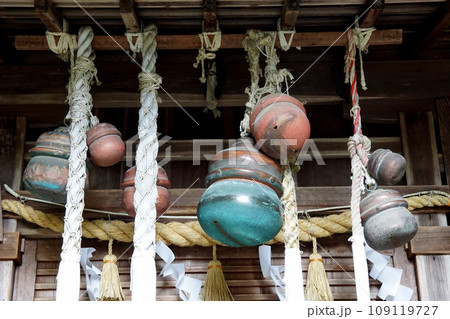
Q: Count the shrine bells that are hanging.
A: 7